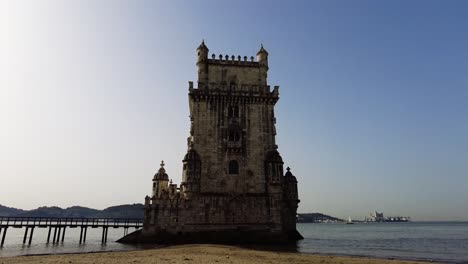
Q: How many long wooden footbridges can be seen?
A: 1